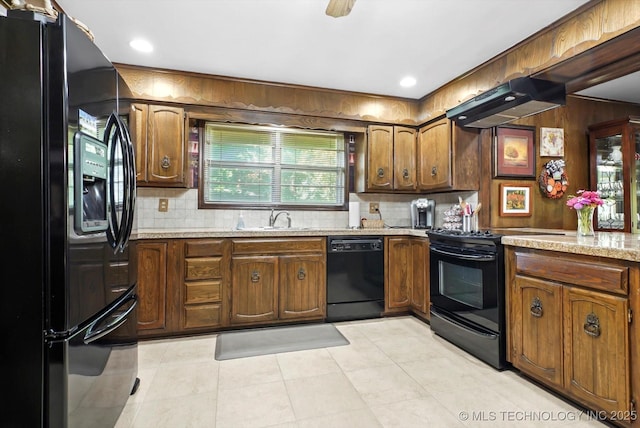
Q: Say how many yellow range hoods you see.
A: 0